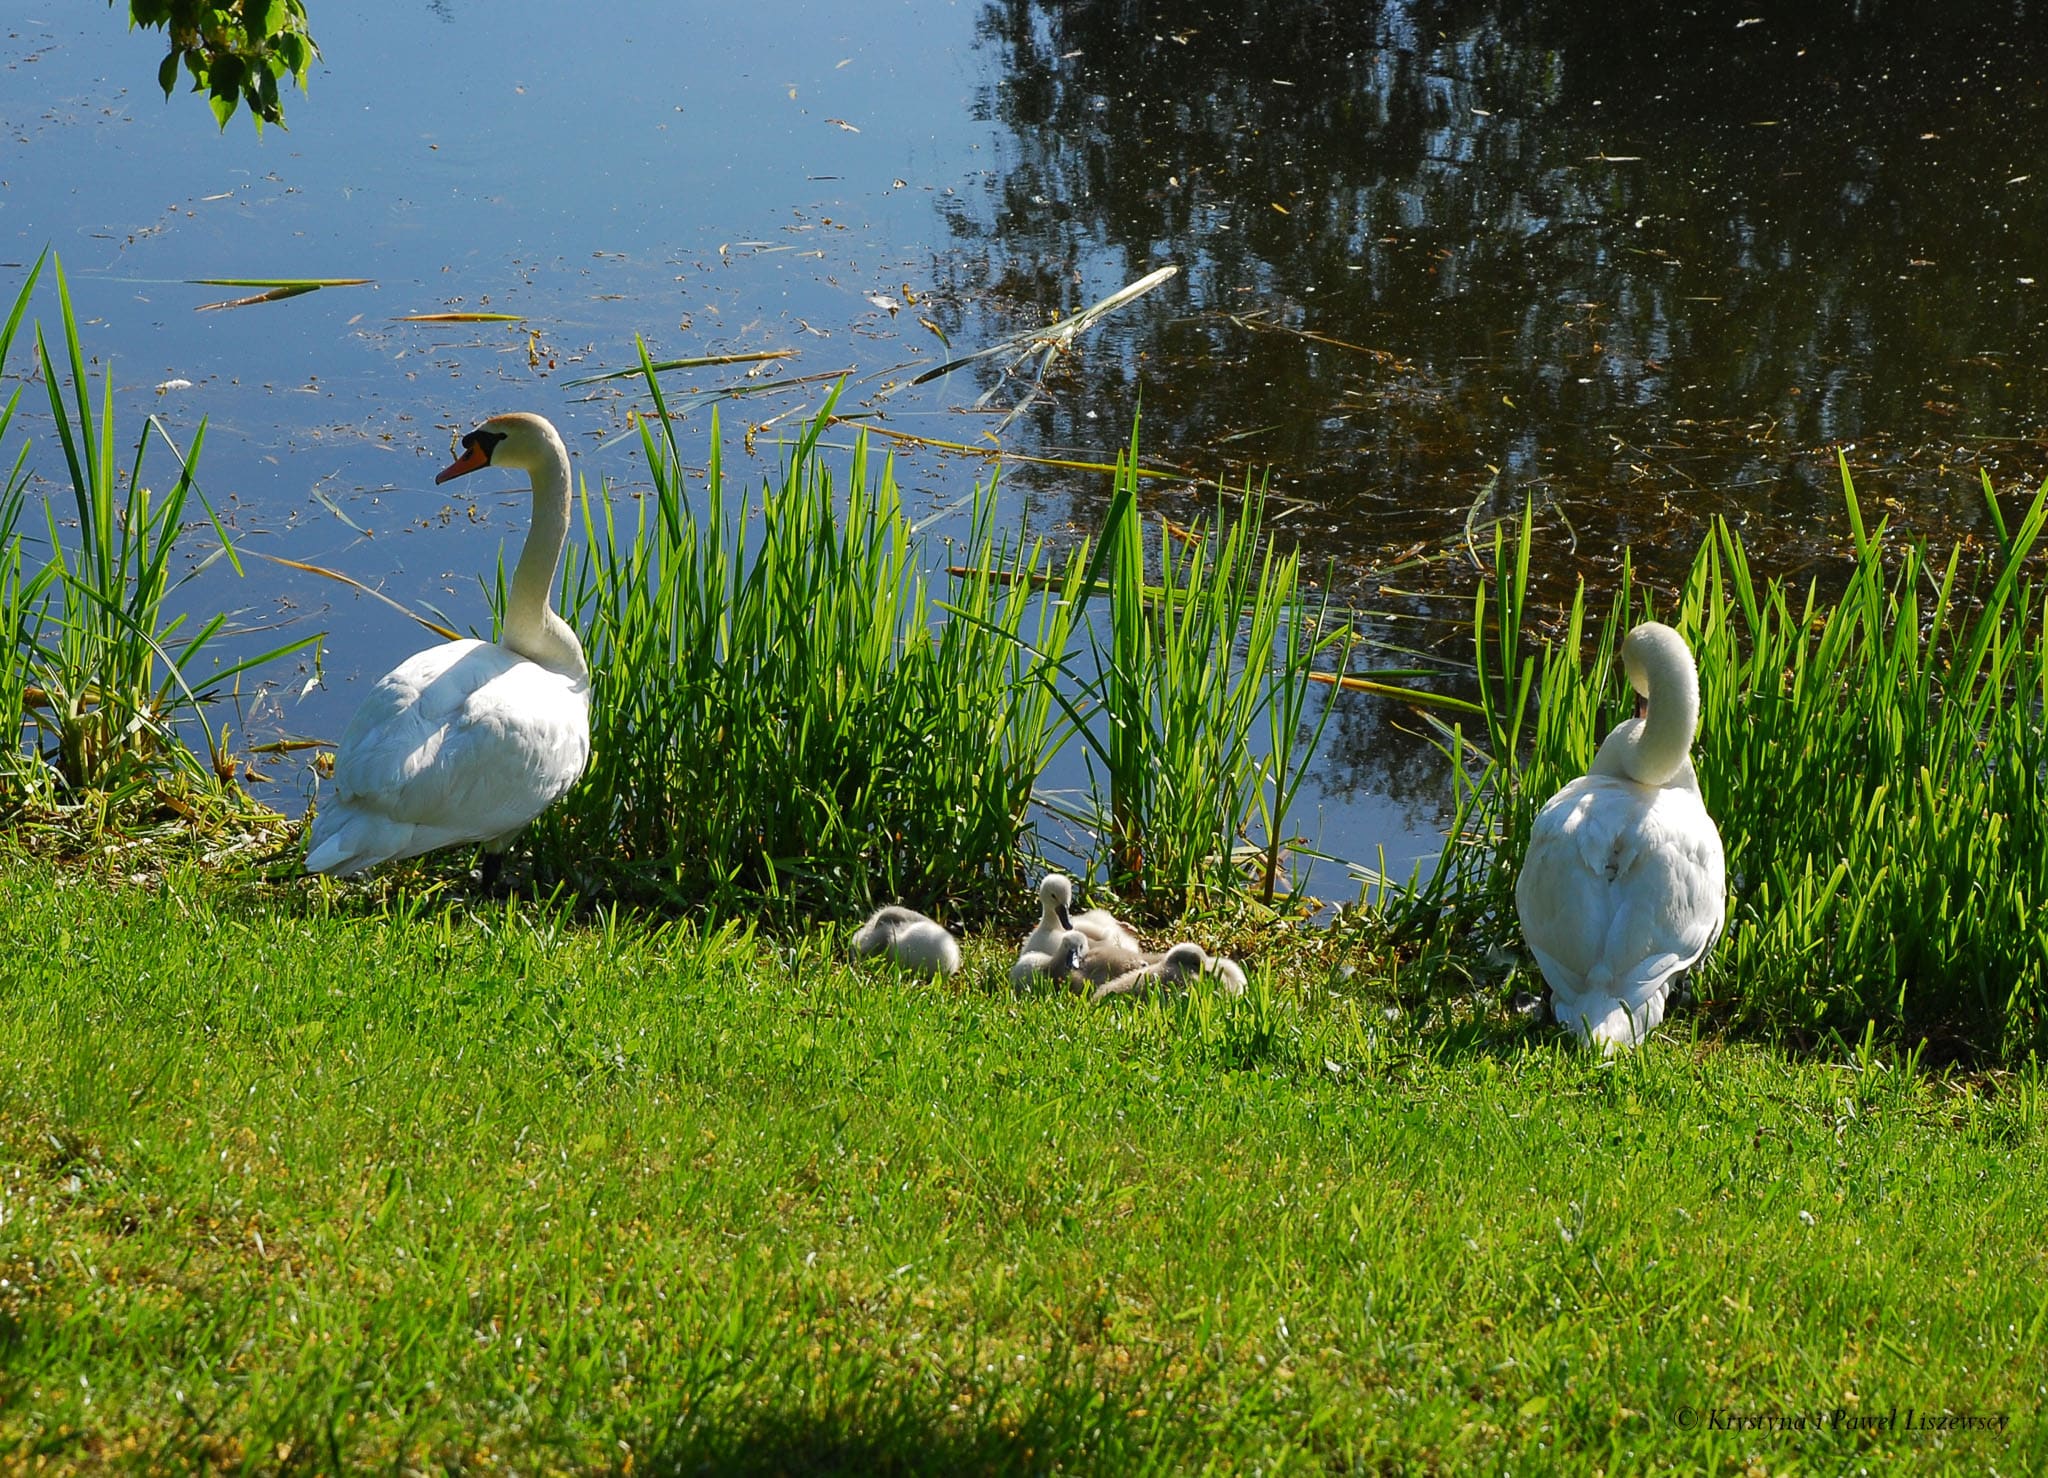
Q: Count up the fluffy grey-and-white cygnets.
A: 4